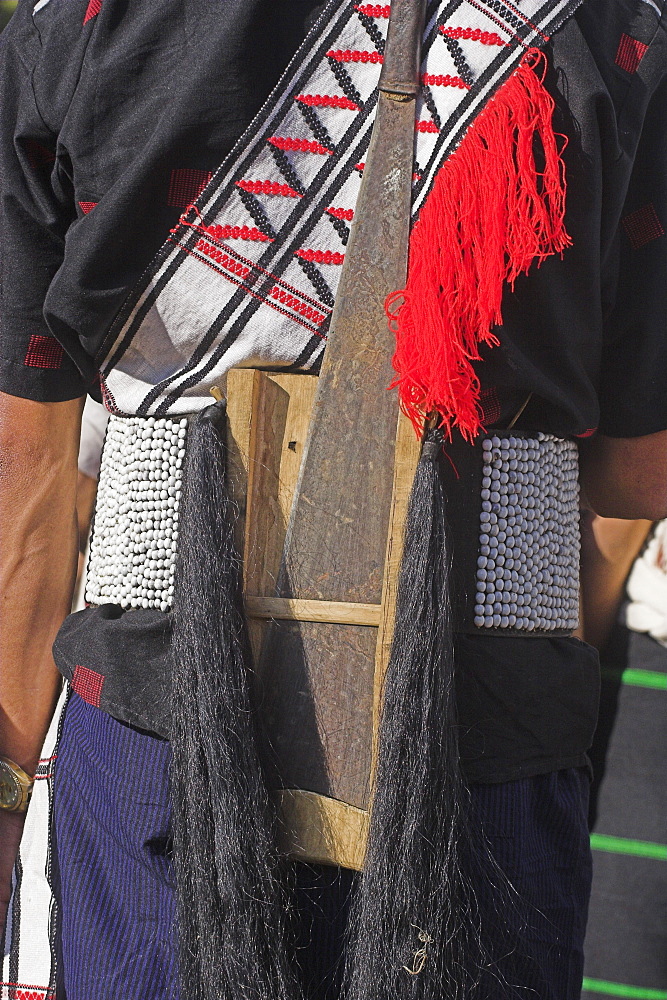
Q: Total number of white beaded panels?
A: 2